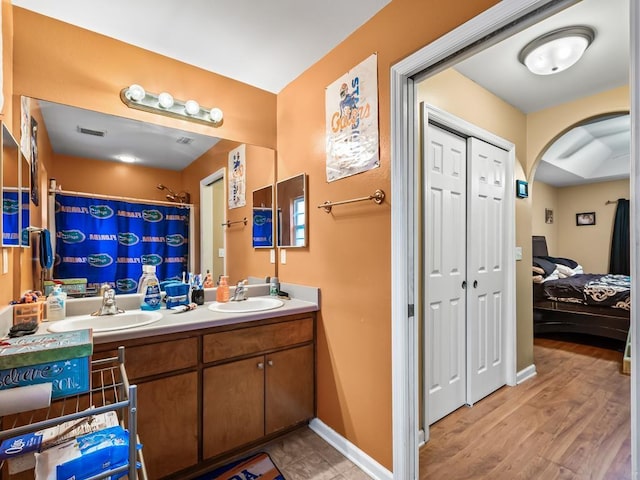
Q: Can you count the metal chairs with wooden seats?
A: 0